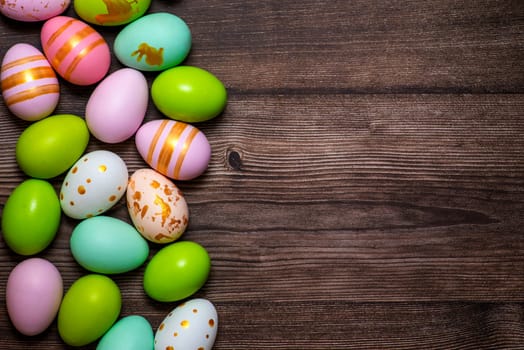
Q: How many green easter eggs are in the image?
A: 6